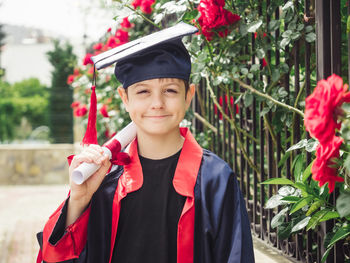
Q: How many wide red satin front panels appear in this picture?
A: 2